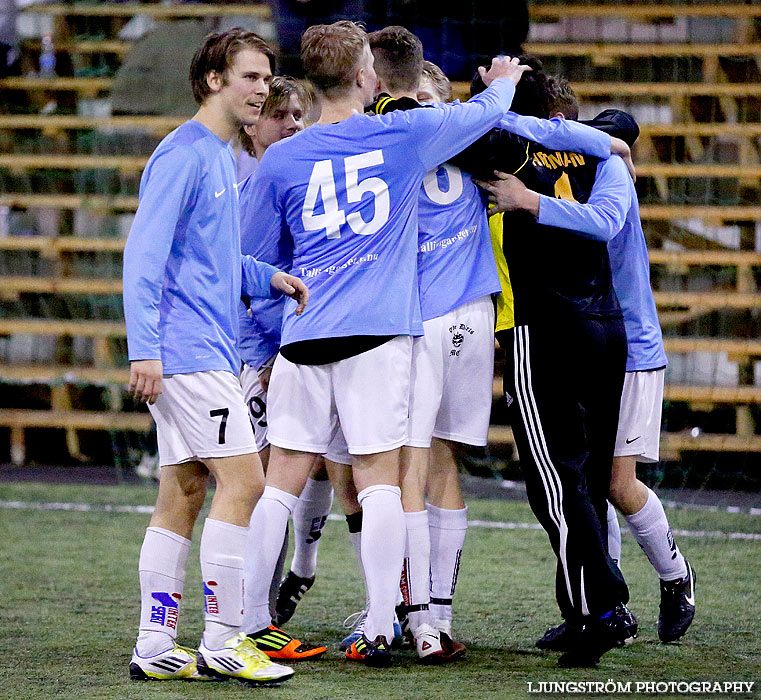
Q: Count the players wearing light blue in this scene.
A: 6